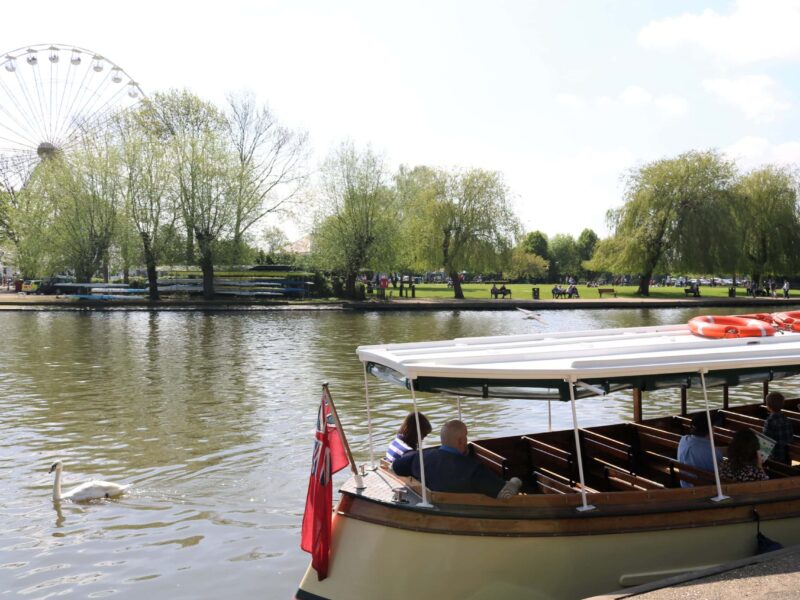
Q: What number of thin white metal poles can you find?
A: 6